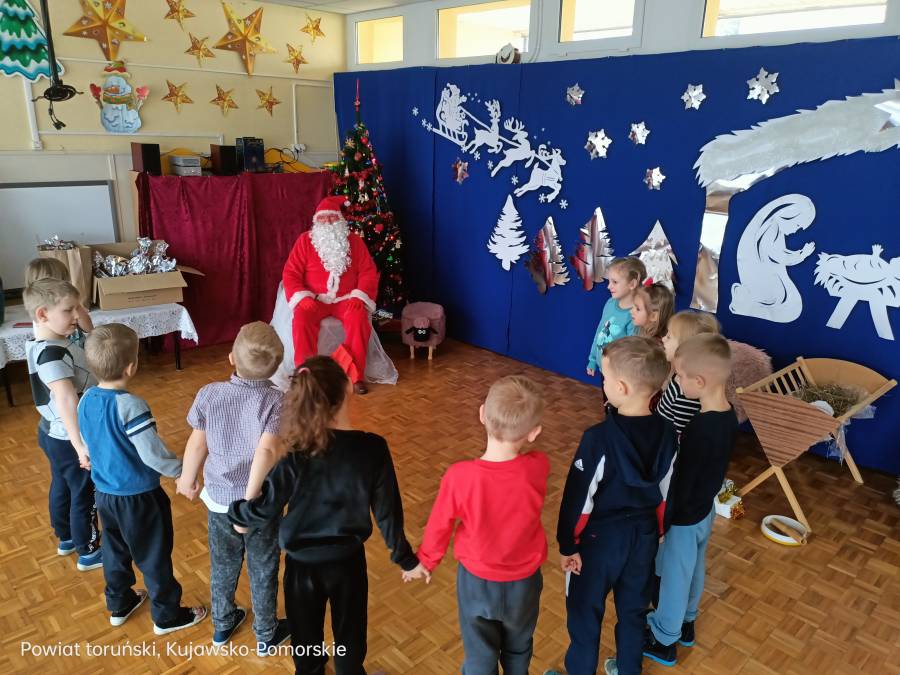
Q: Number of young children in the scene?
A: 11